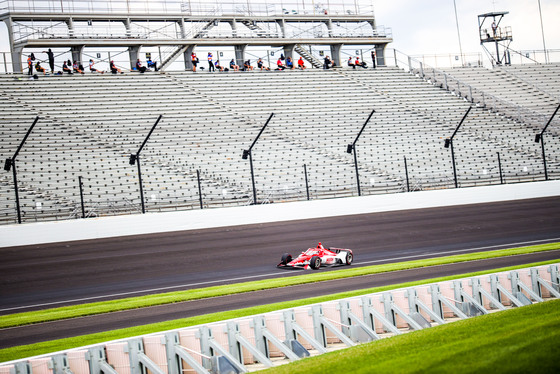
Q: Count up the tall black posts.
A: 6